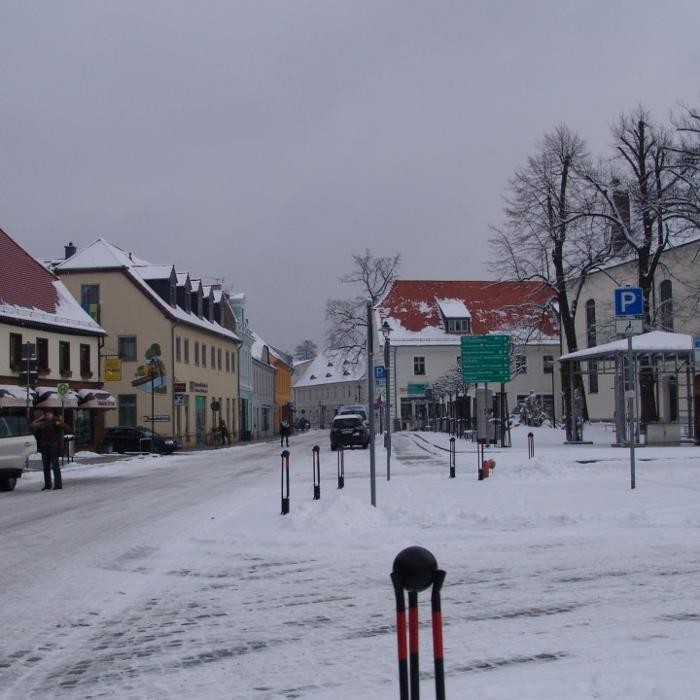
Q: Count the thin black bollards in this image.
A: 7